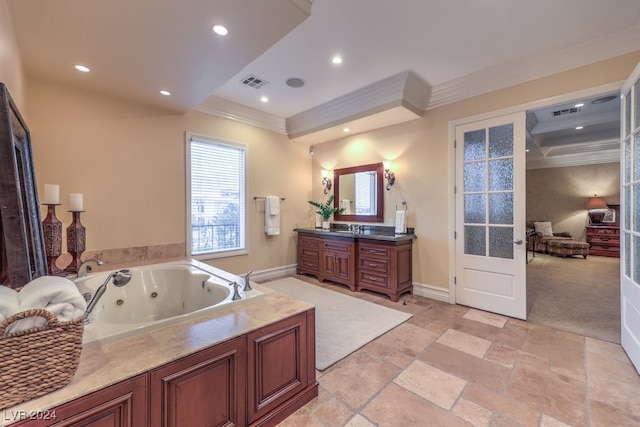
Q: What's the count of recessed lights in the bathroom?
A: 6